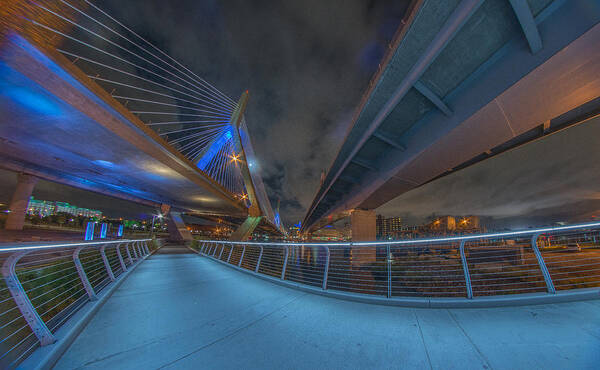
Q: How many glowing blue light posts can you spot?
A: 3